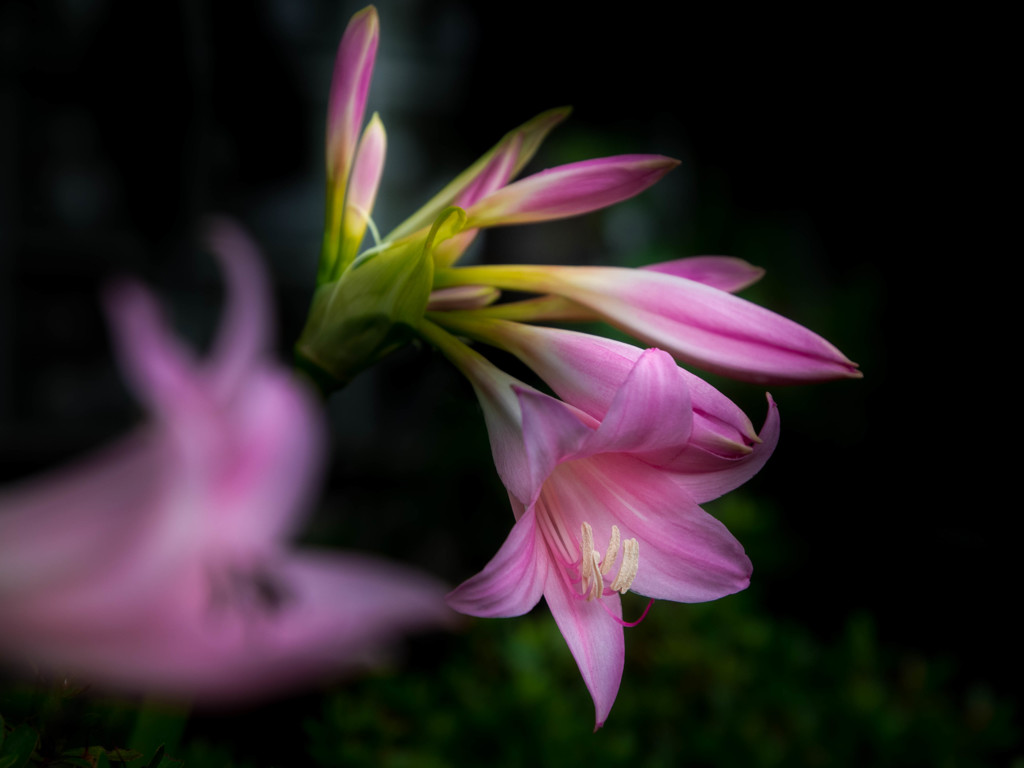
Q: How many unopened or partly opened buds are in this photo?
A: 8